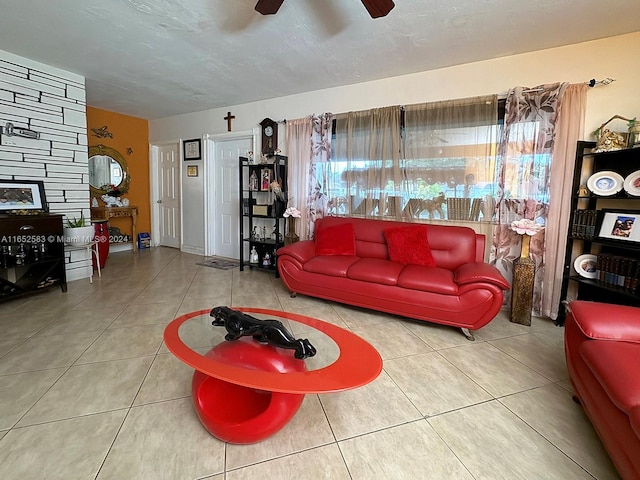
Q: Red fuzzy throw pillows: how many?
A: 2